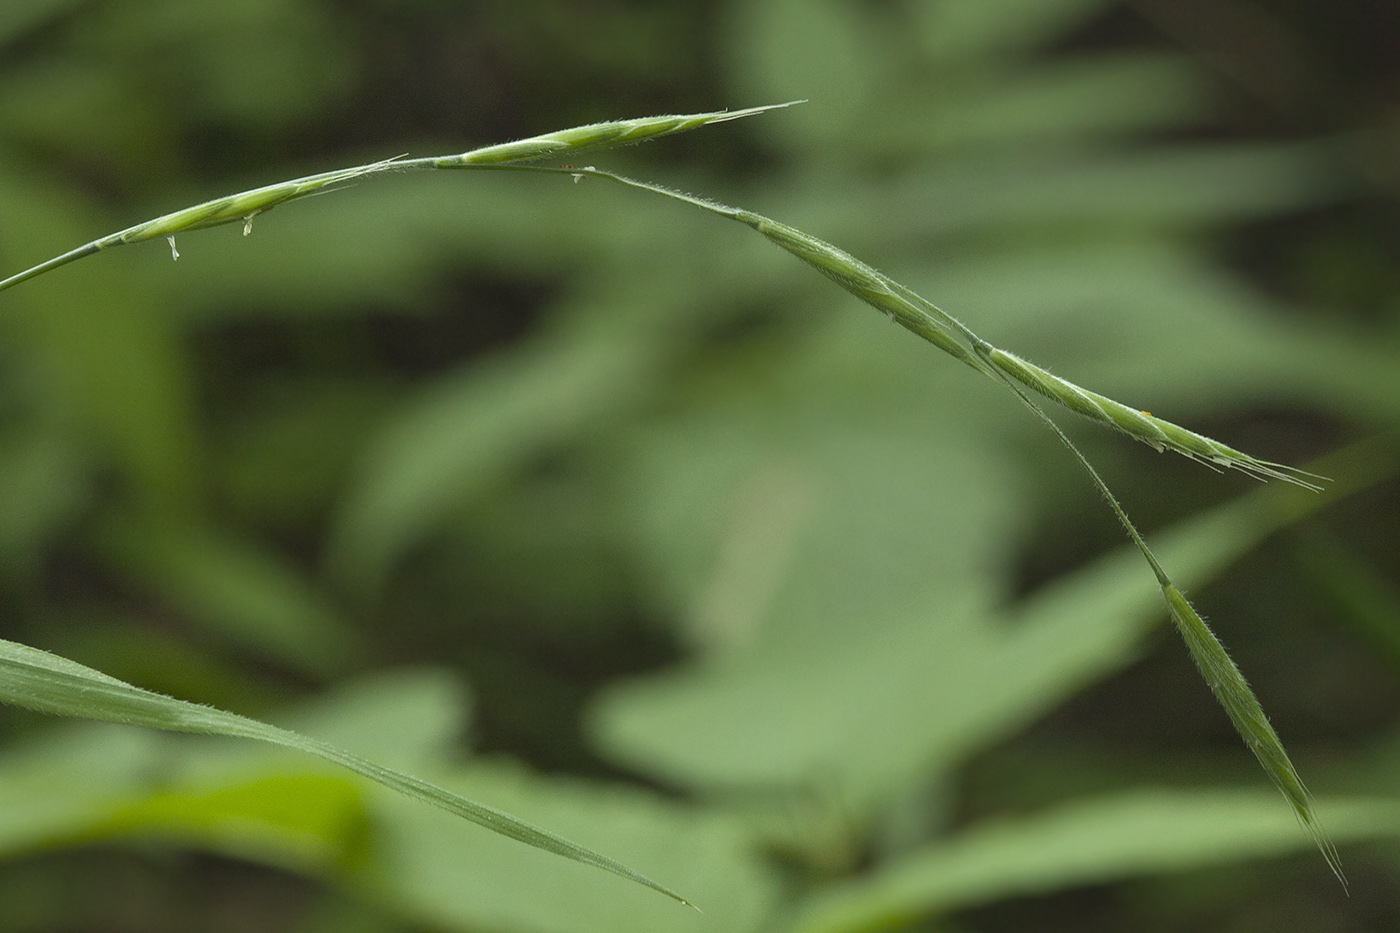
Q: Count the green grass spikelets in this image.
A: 5